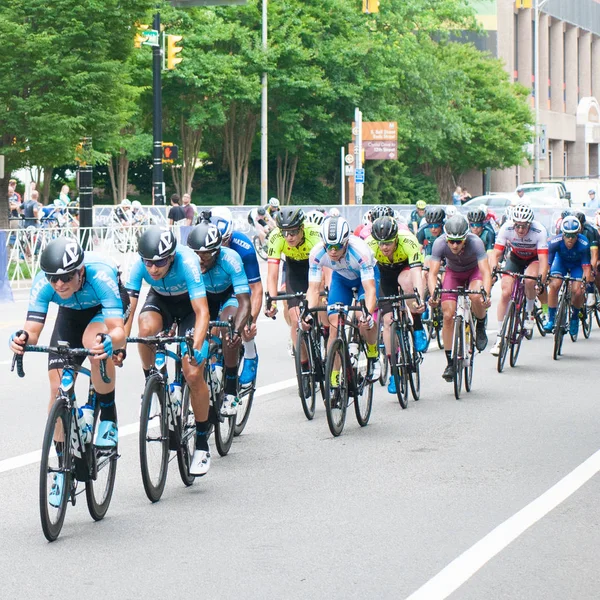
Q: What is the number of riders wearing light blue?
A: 3